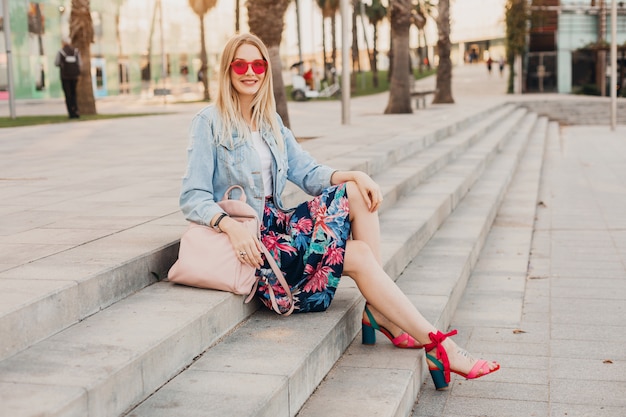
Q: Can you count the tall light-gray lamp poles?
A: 3